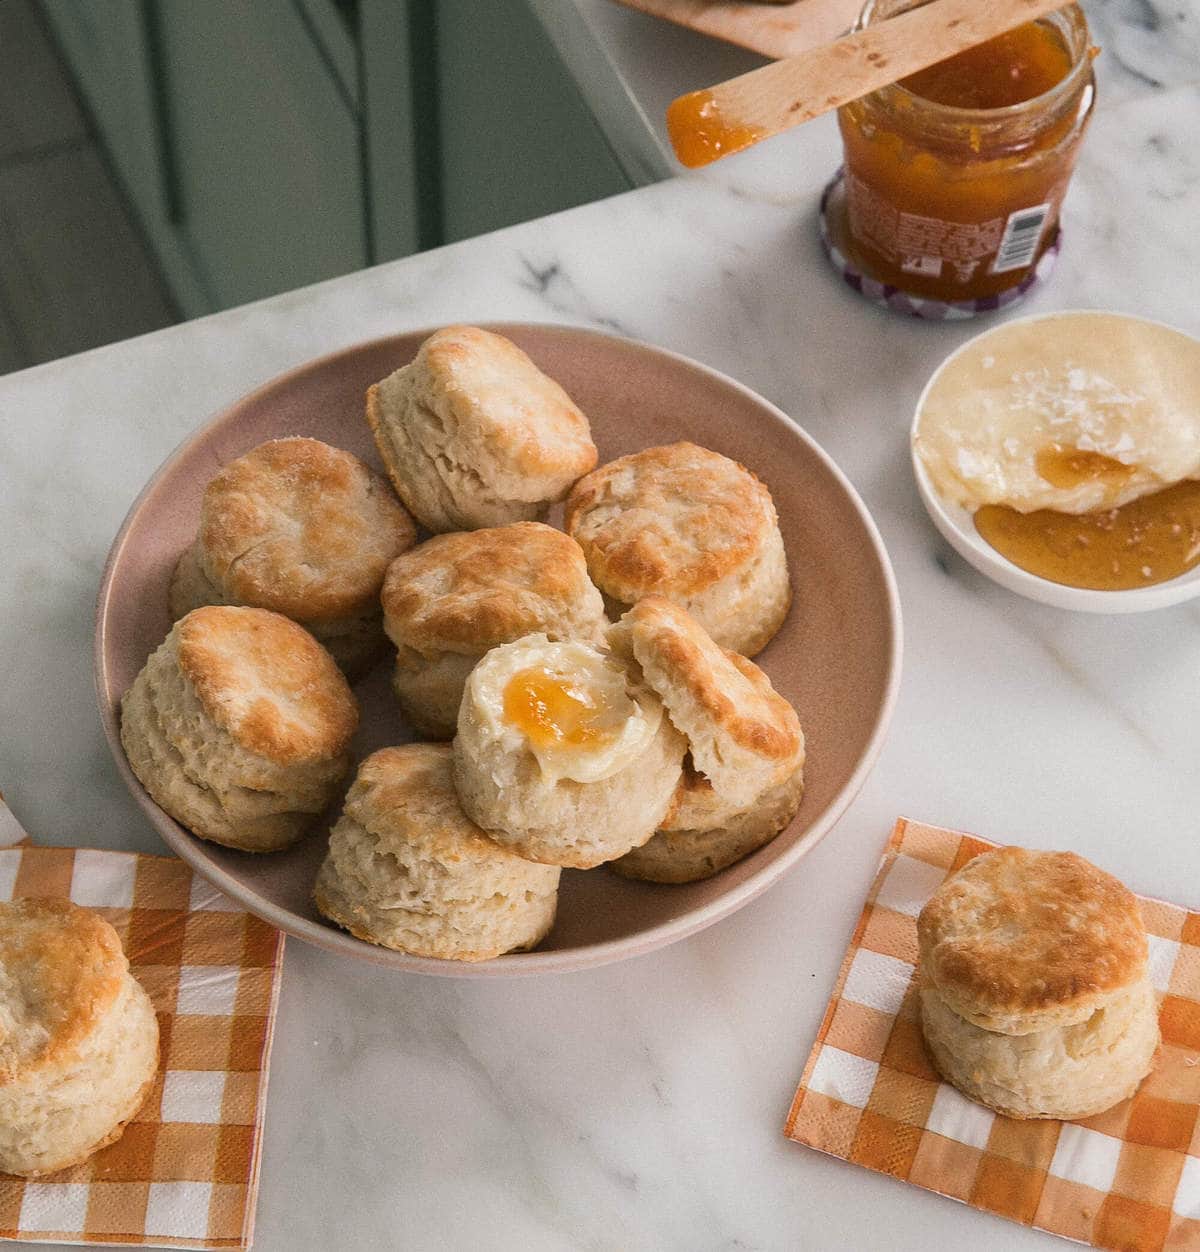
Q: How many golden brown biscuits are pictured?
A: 10